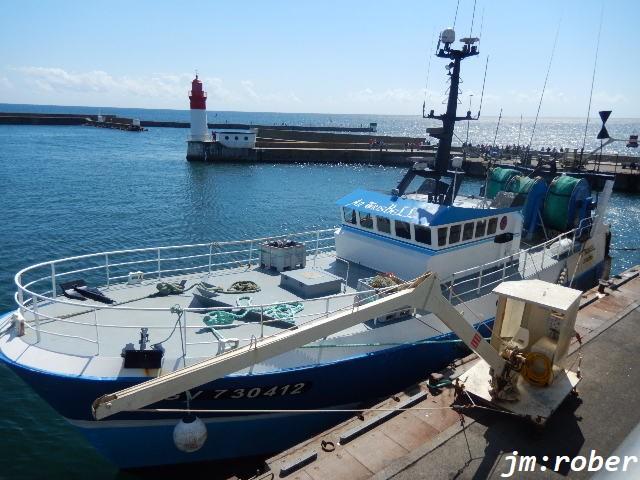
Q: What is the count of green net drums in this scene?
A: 3